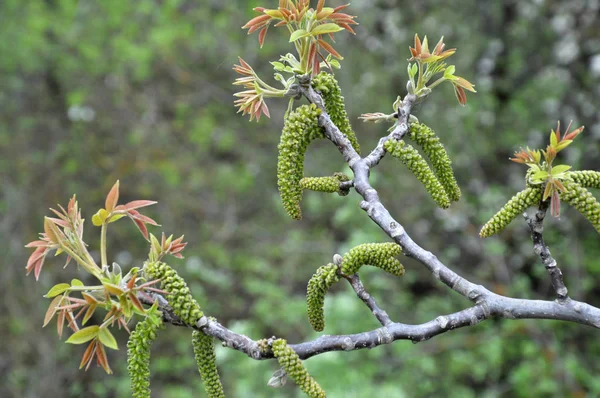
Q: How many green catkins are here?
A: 15